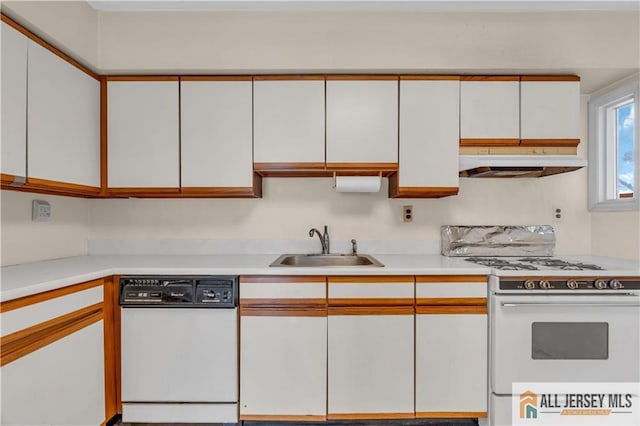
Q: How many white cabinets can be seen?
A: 13